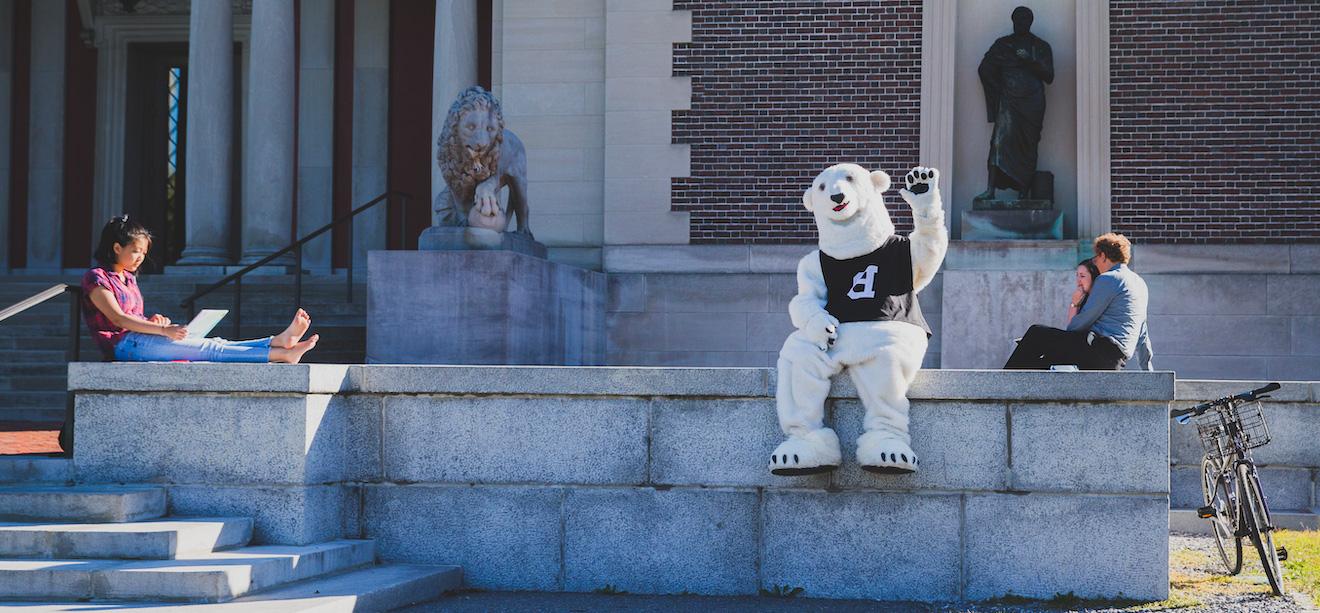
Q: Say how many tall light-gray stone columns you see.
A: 3